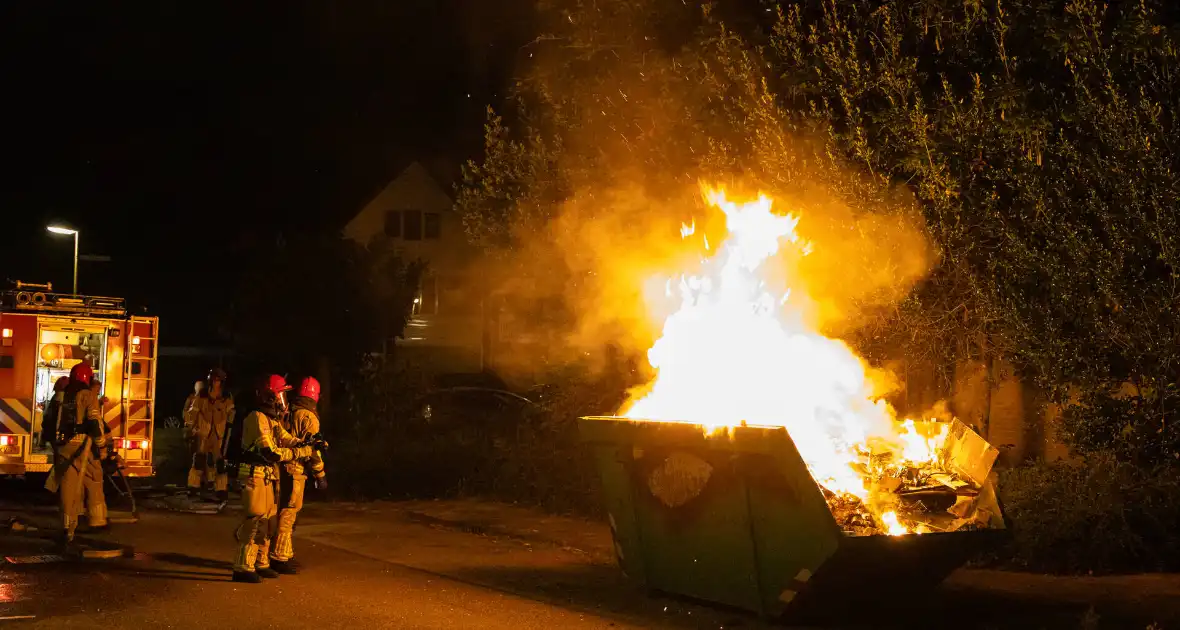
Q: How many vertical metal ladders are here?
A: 1